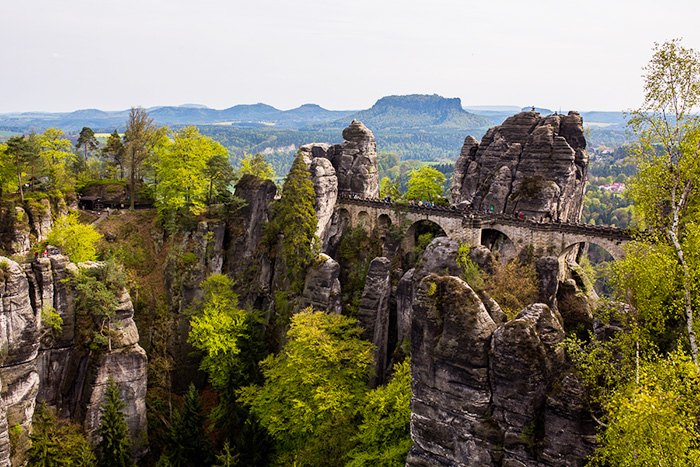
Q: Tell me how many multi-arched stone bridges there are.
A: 1